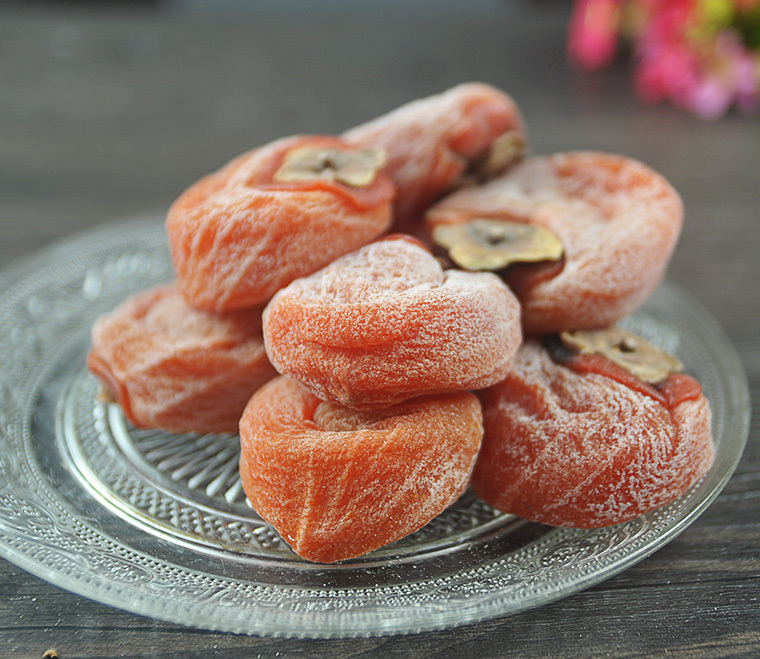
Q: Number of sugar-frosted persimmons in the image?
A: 7